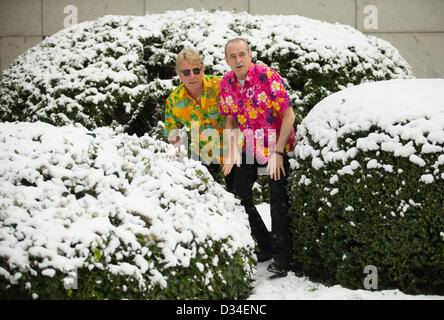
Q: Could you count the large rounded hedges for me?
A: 3